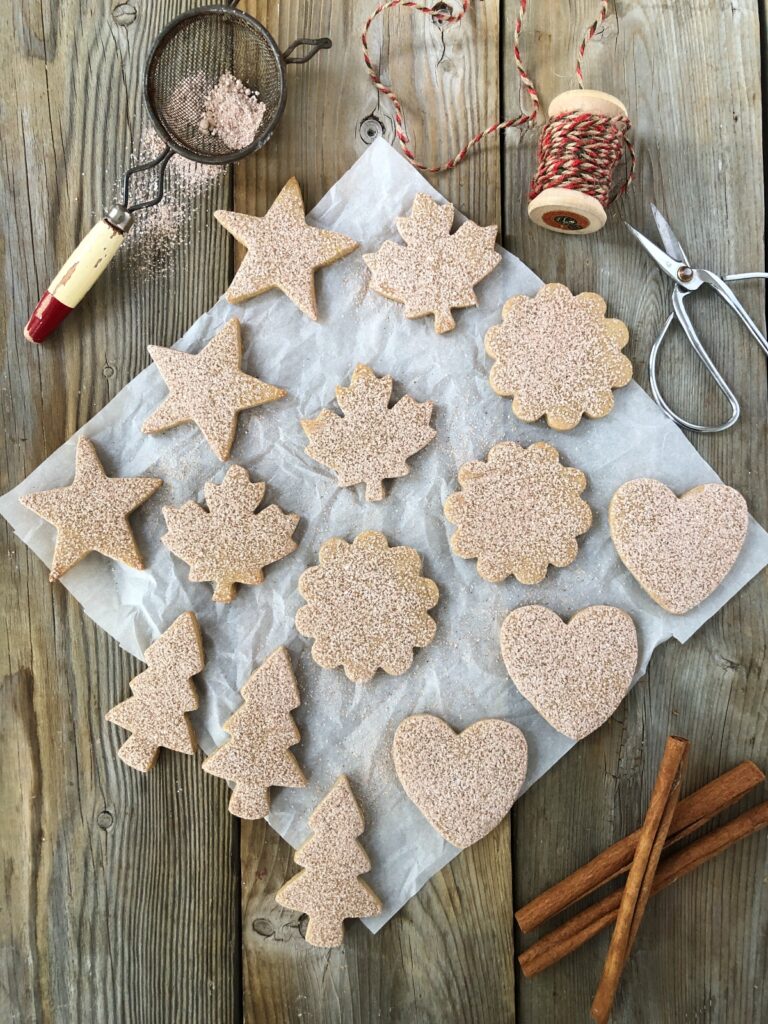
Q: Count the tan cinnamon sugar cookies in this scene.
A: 15